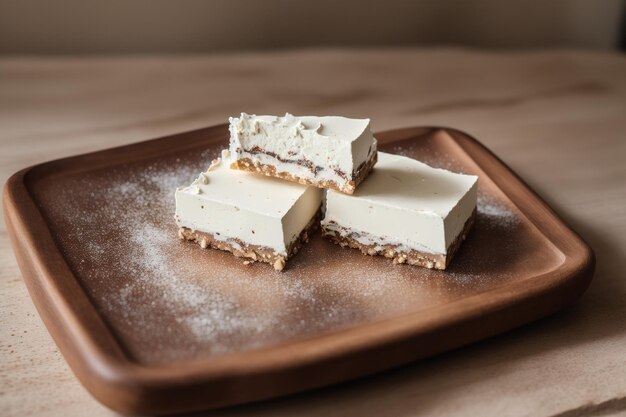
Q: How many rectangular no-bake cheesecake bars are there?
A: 3